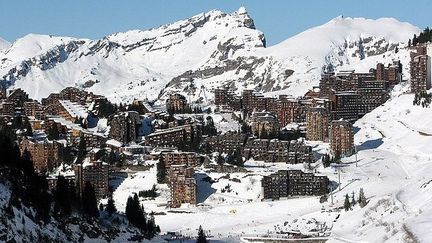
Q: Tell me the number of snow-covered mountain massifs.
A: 2